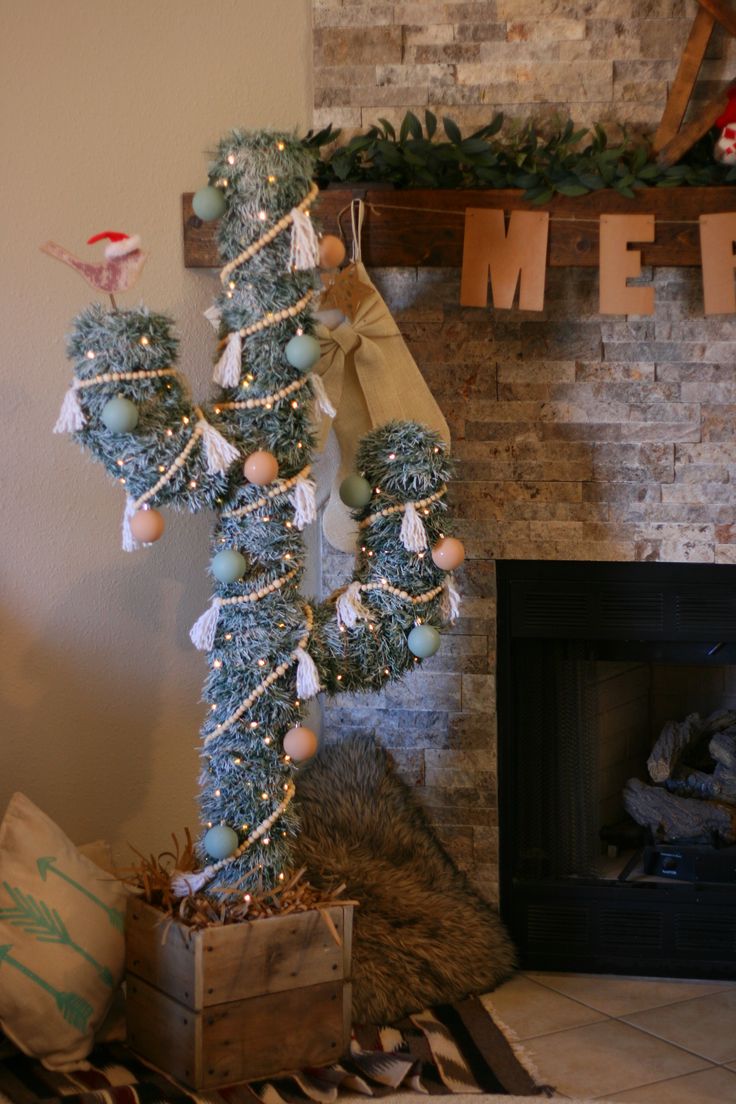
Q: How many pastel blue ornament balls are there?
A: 7